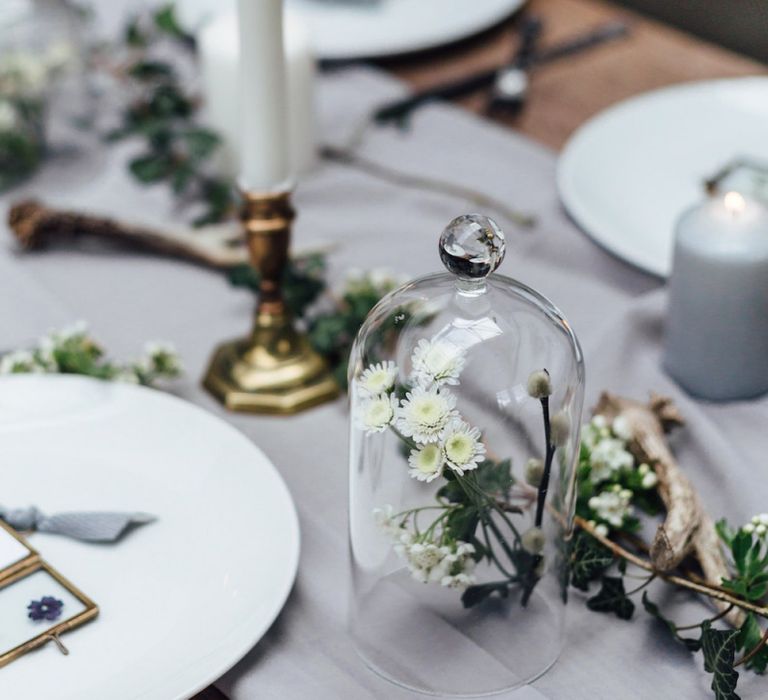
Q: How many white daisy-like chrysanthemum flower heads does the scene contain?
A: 6